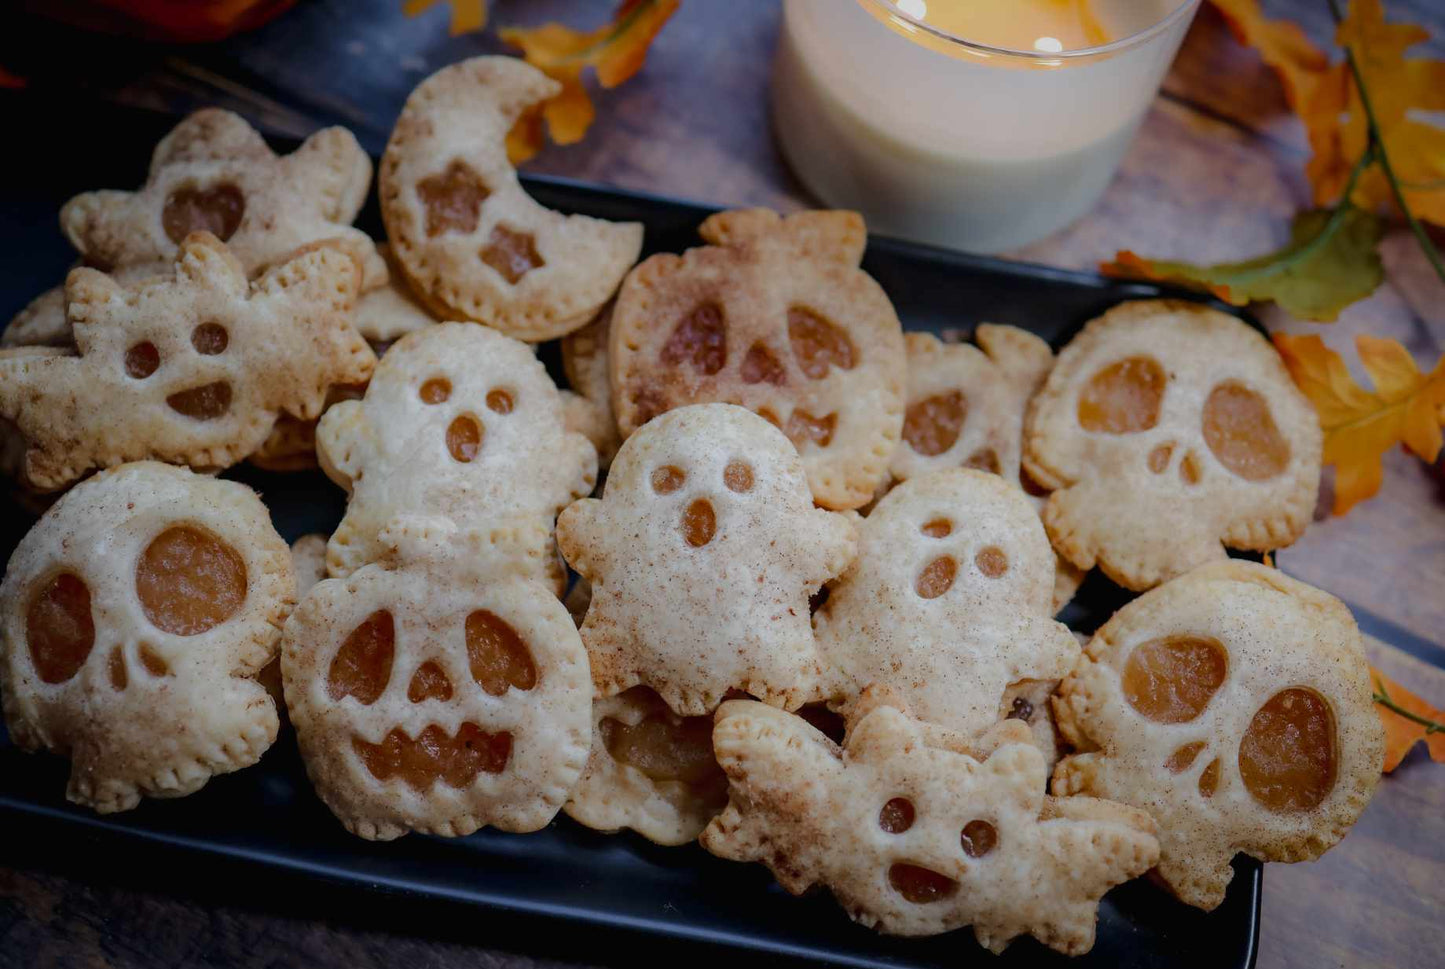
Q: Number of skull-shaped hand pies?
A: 3